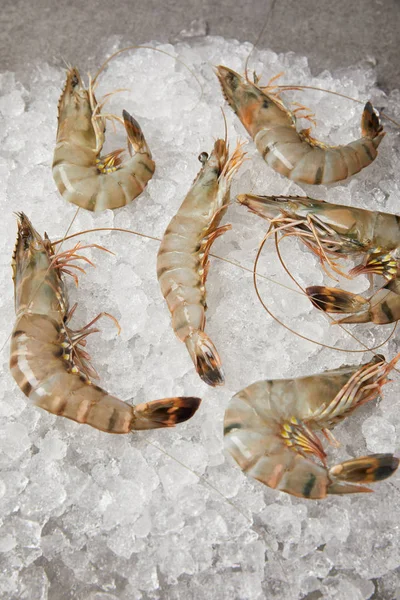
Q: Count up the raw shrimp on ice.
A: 6